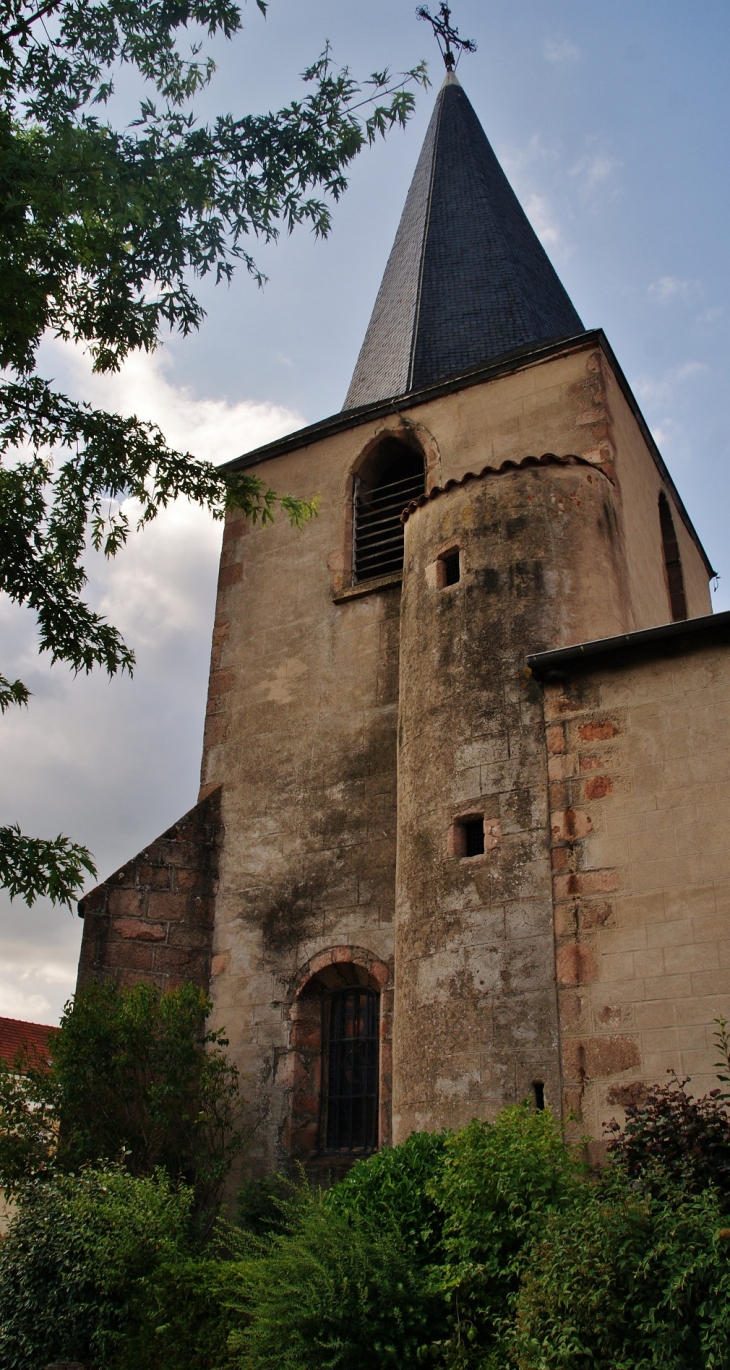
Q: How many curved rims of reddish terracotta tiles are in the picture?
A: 1